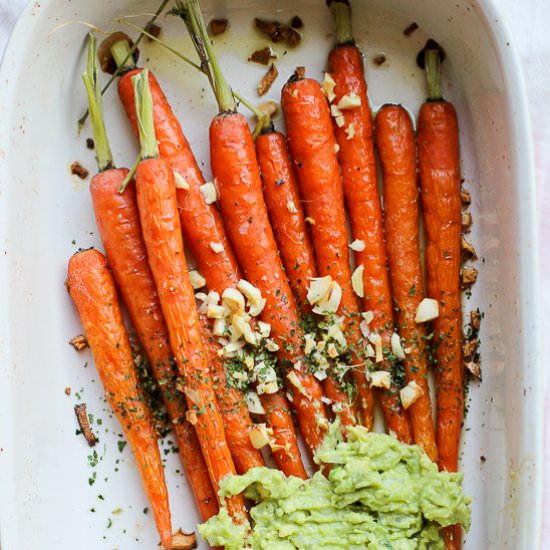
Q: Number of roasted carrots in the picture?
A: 10